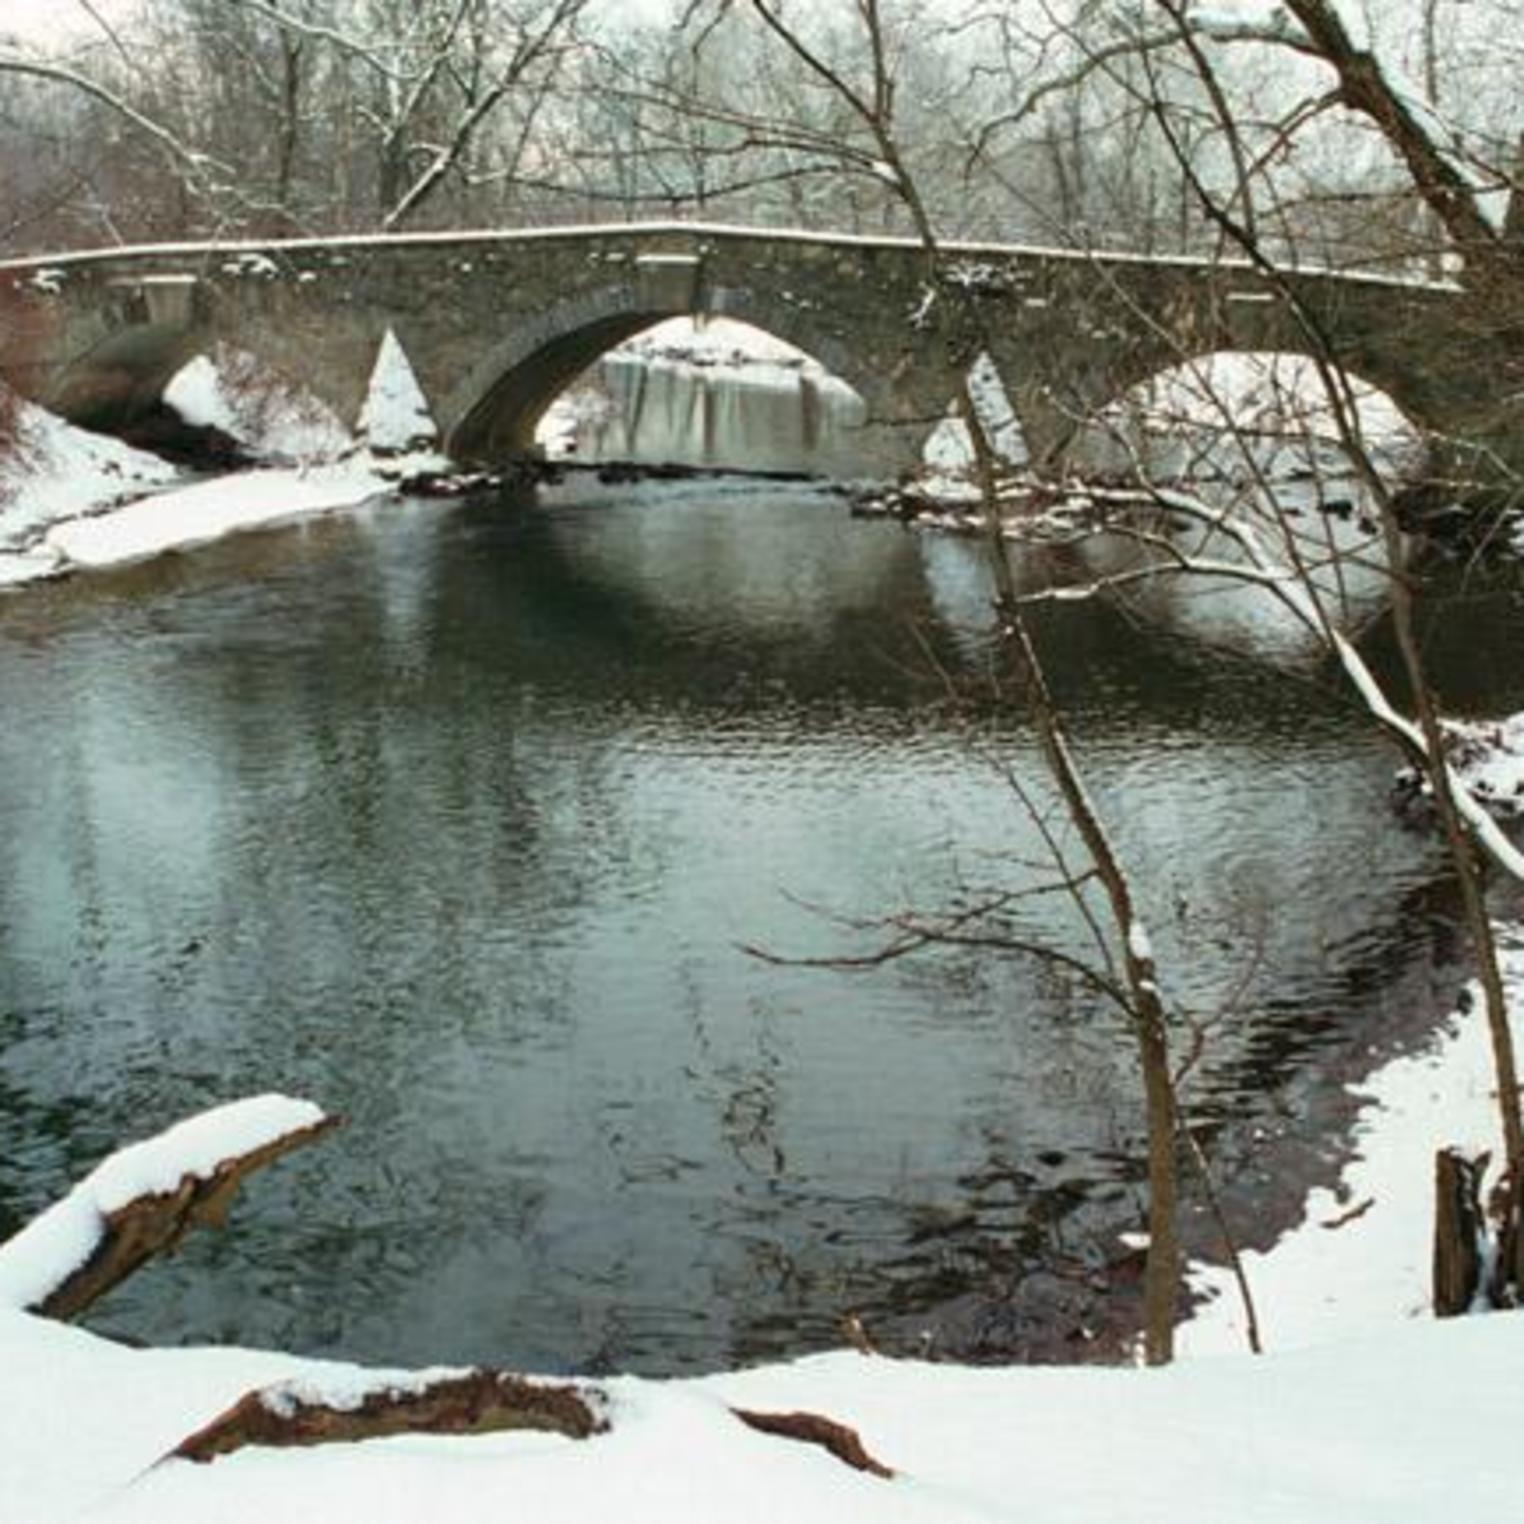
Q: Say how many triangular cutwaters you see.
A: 2